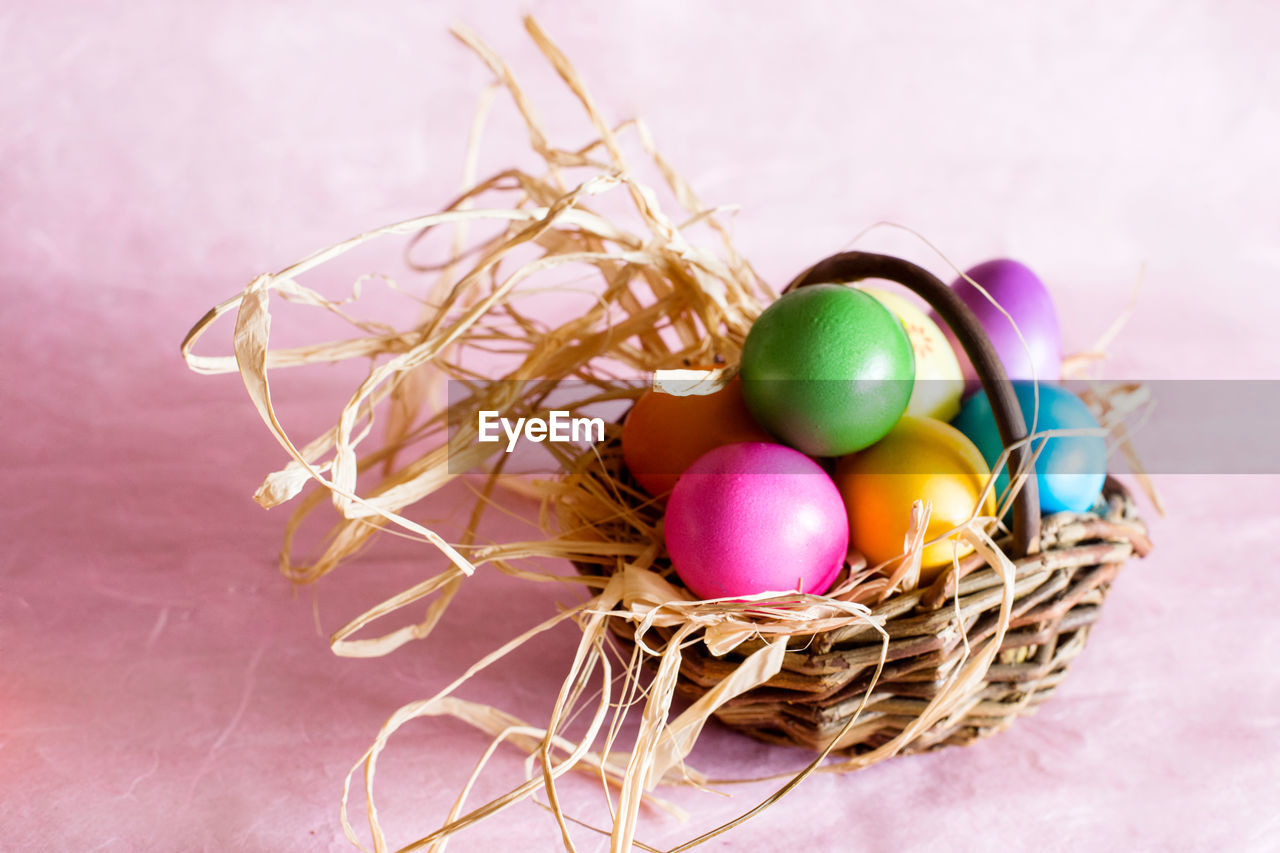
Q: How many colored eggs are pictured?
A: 7